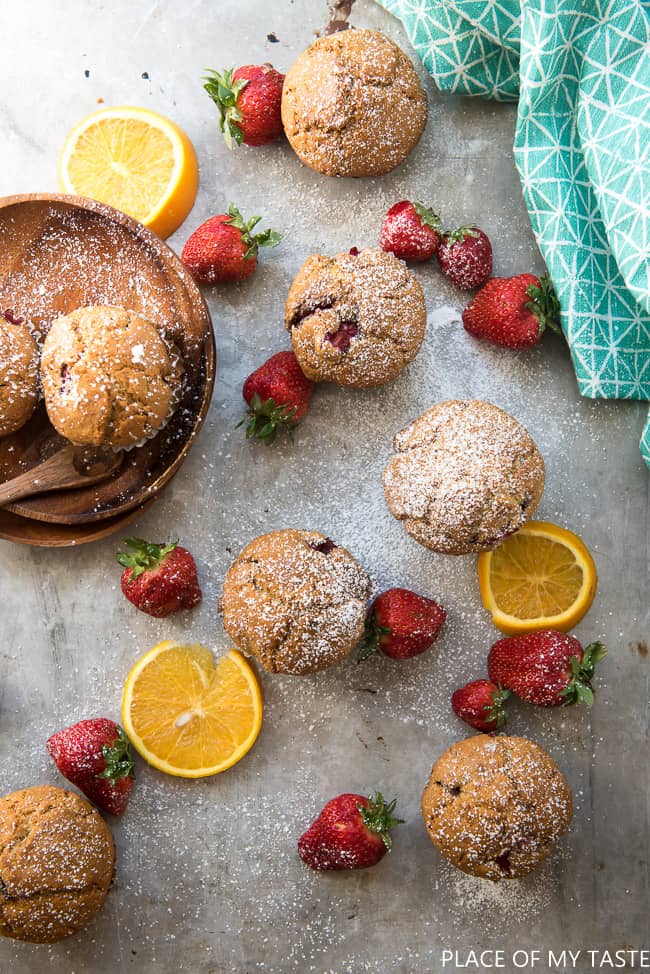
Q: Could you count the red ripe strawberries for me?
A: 12